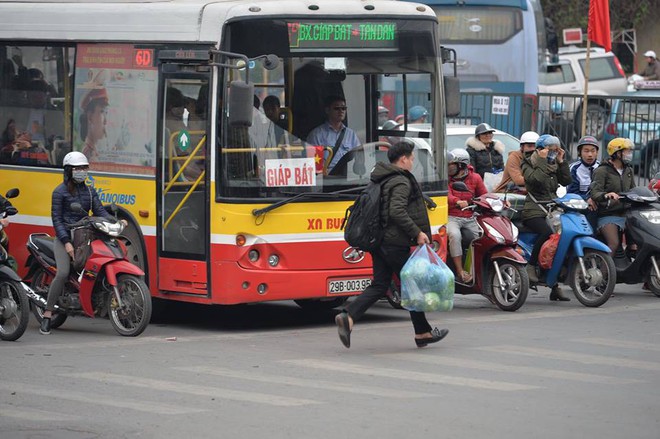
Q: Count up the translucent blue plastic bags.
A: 1